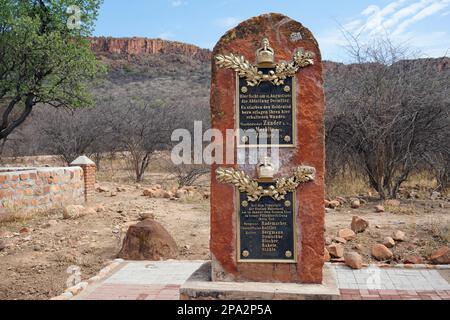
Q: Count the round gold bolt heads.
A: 8